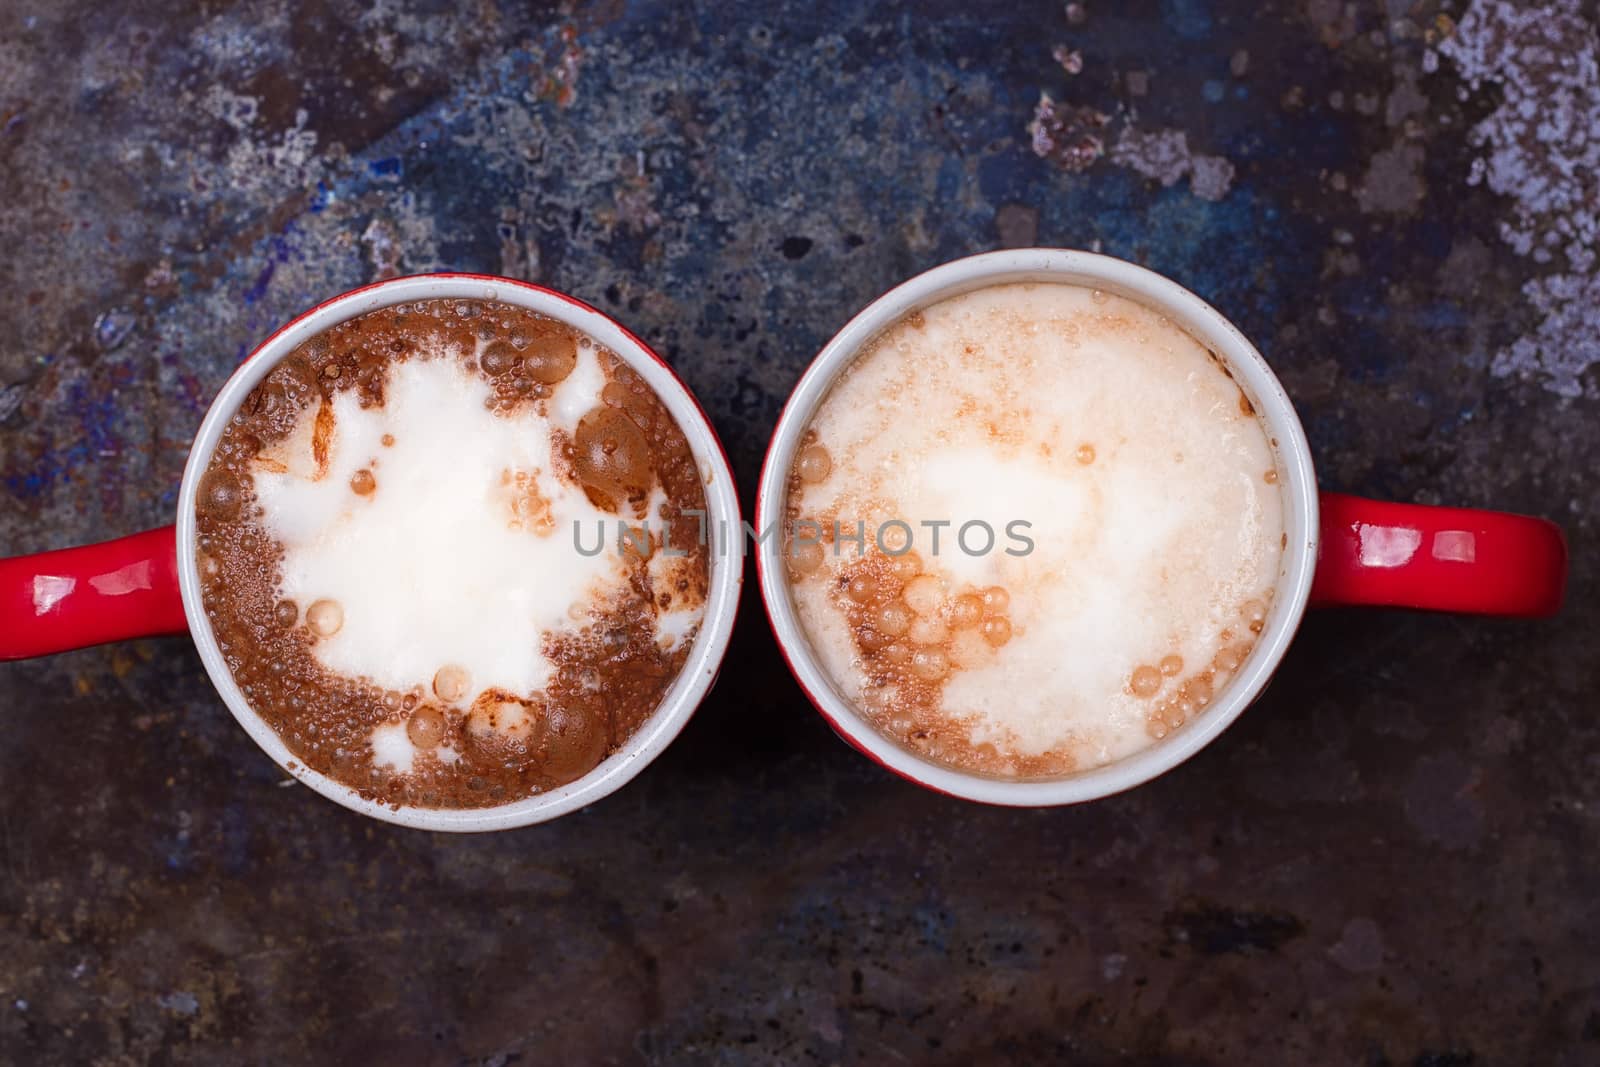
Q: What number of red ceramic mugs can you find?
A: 2